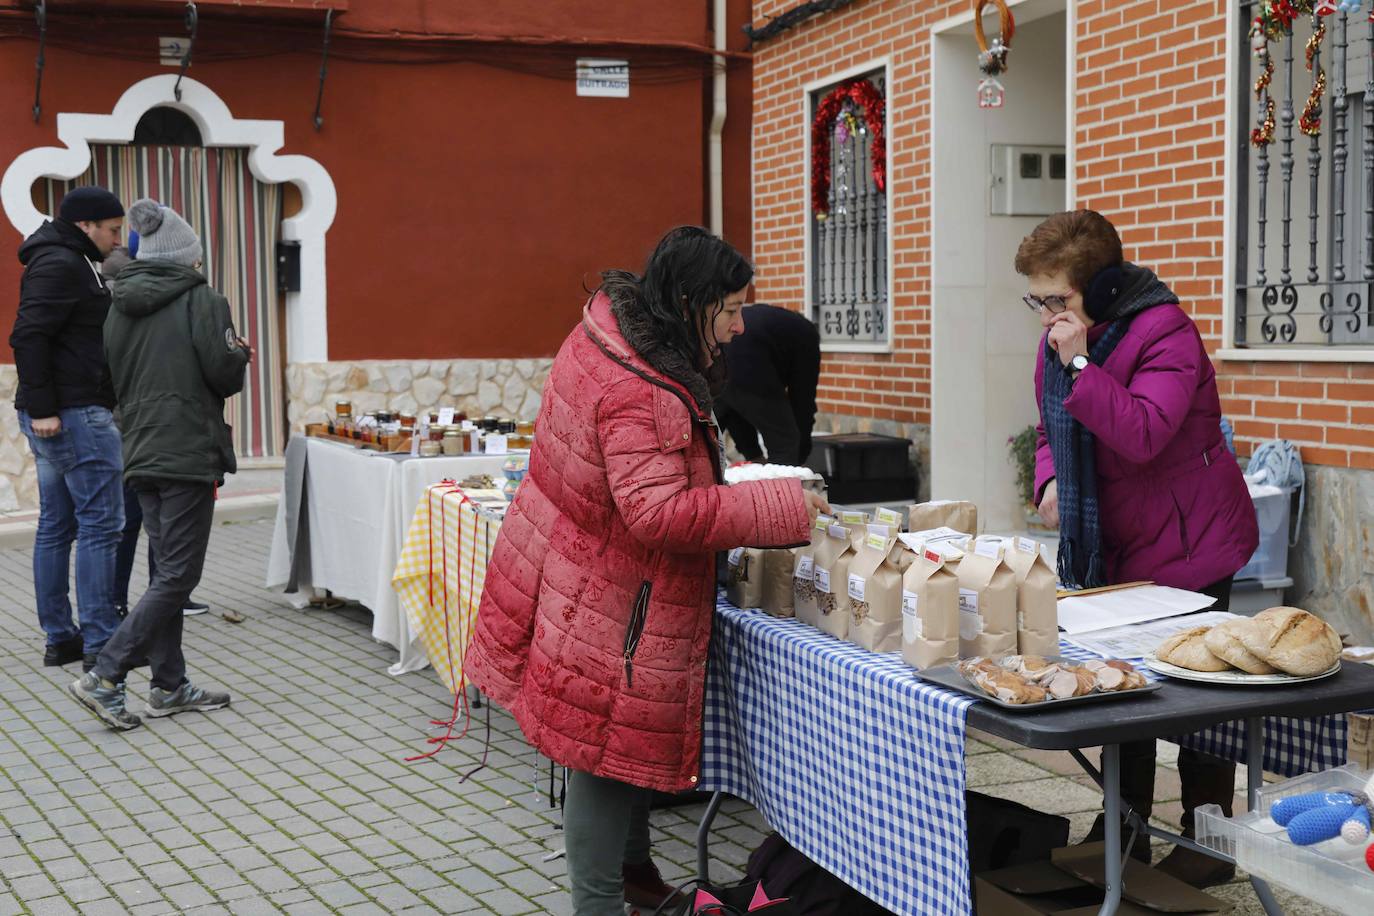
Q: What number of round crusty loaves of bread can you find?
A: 3